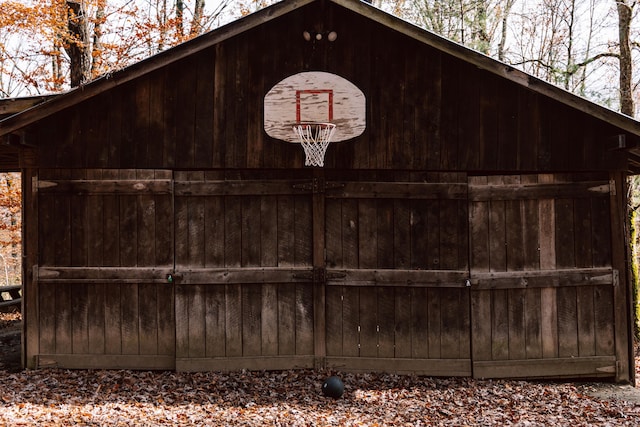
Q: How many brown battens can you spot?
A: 12